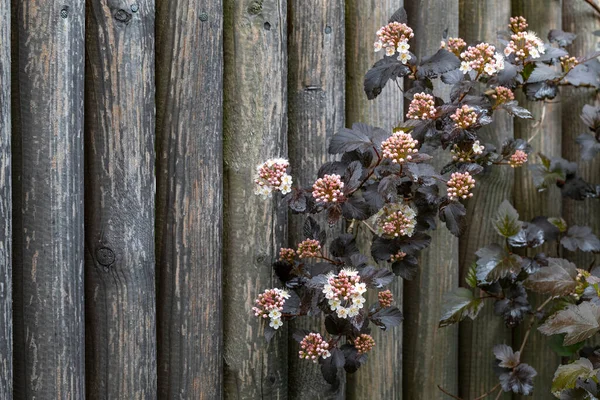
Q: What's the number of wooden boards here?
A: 11